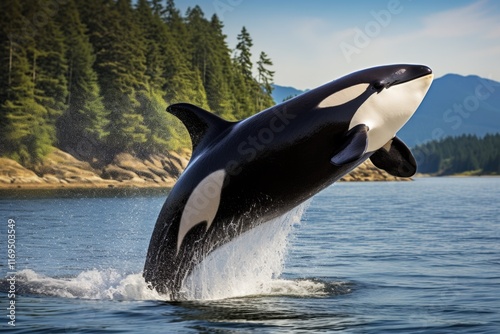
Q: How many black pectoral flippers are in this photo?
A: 2